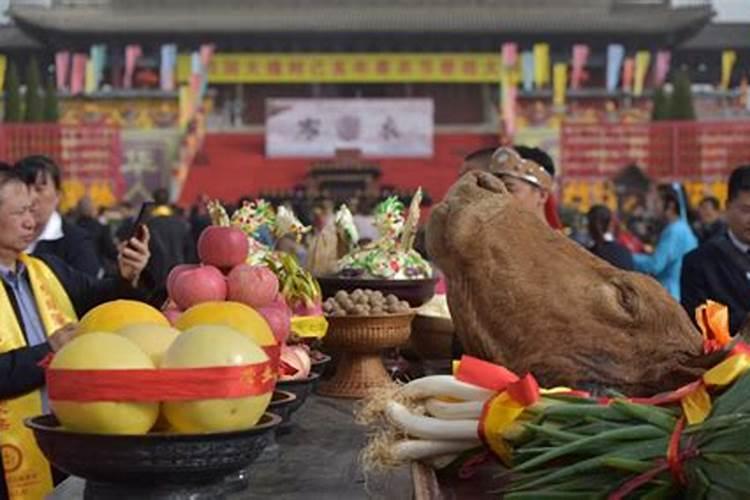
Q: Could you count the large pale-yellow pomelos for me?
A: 5